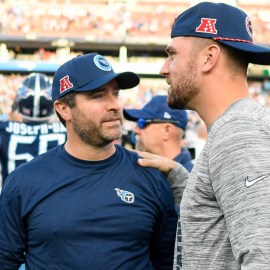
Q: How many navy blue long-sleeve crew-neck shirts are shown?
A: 1